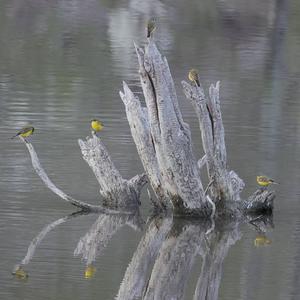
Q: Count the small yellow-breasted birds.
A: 5